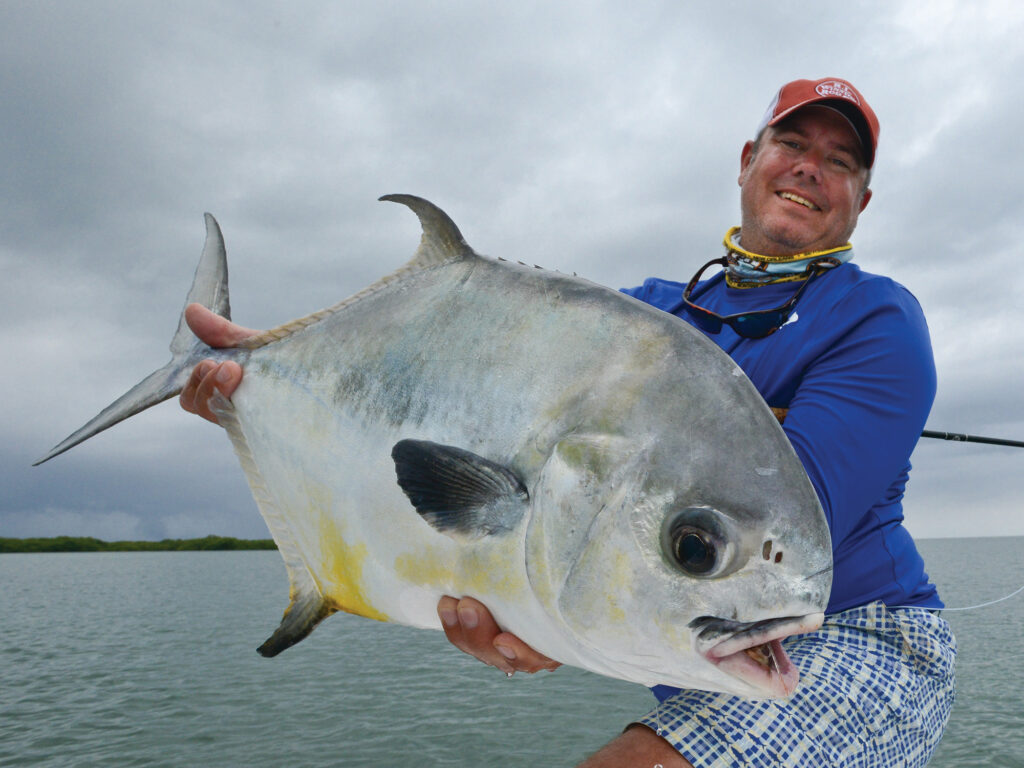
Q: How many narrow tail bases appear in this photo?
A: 1